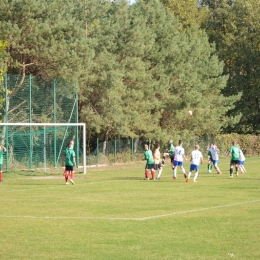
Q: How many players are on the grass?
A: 11